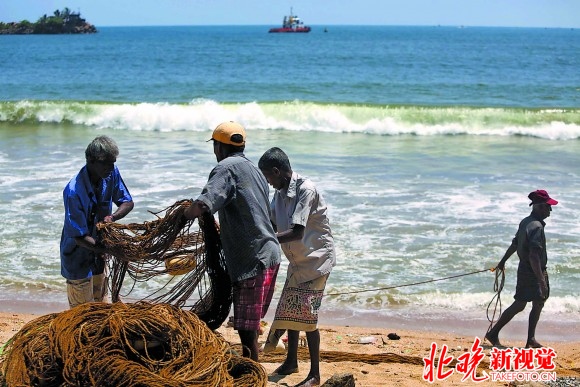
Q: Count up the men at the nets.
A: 3